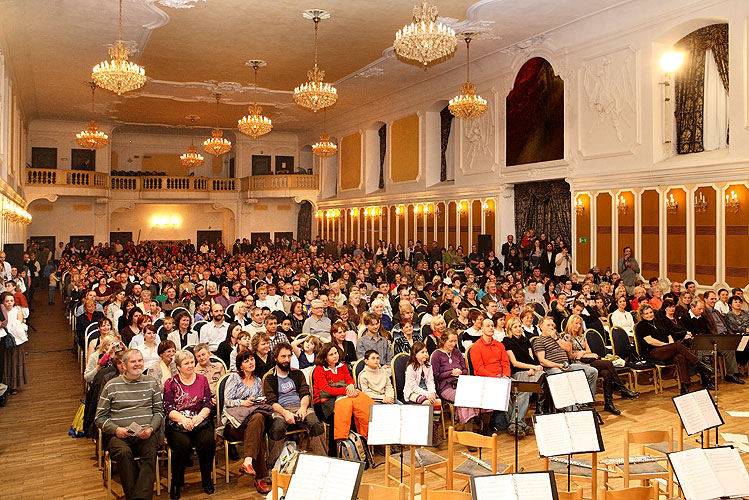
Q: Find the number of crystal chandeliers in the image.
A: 9